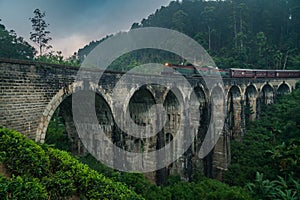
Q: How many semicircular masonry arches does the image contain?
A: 9